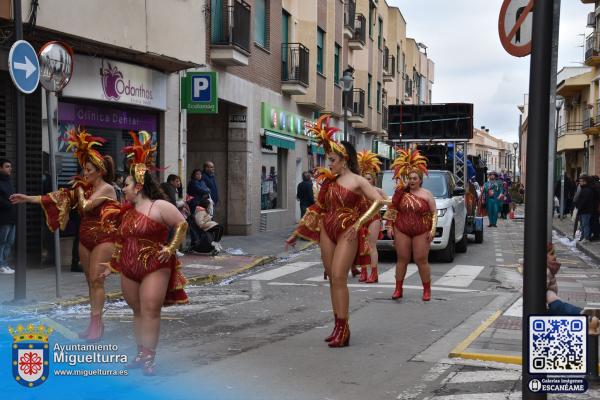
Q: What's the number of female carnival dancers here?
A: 5